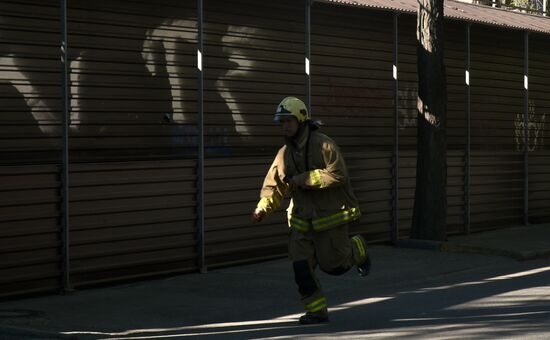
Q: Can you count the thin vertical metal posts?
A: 6